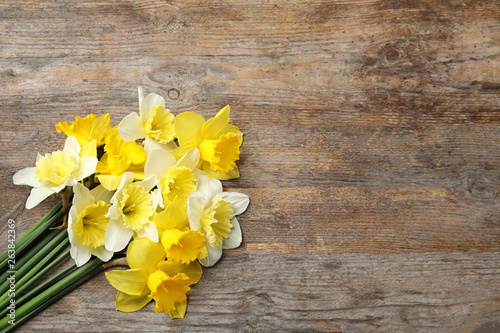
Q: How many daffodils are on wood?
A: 11